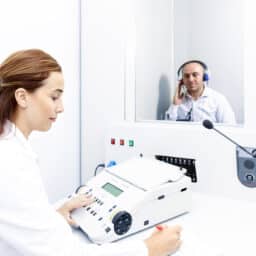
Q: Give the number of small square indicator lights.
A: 3